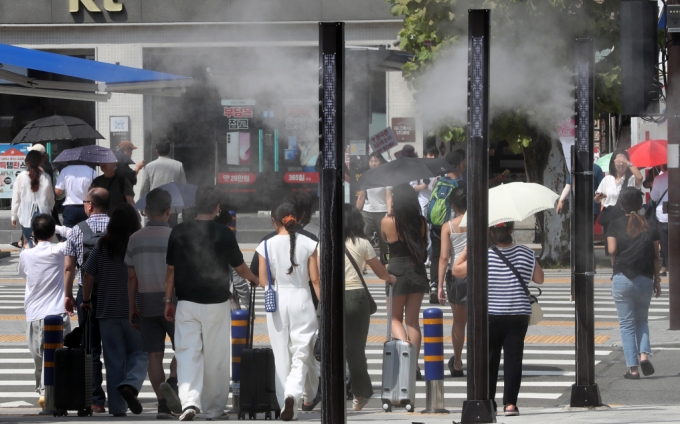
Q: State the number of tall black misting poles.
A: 3